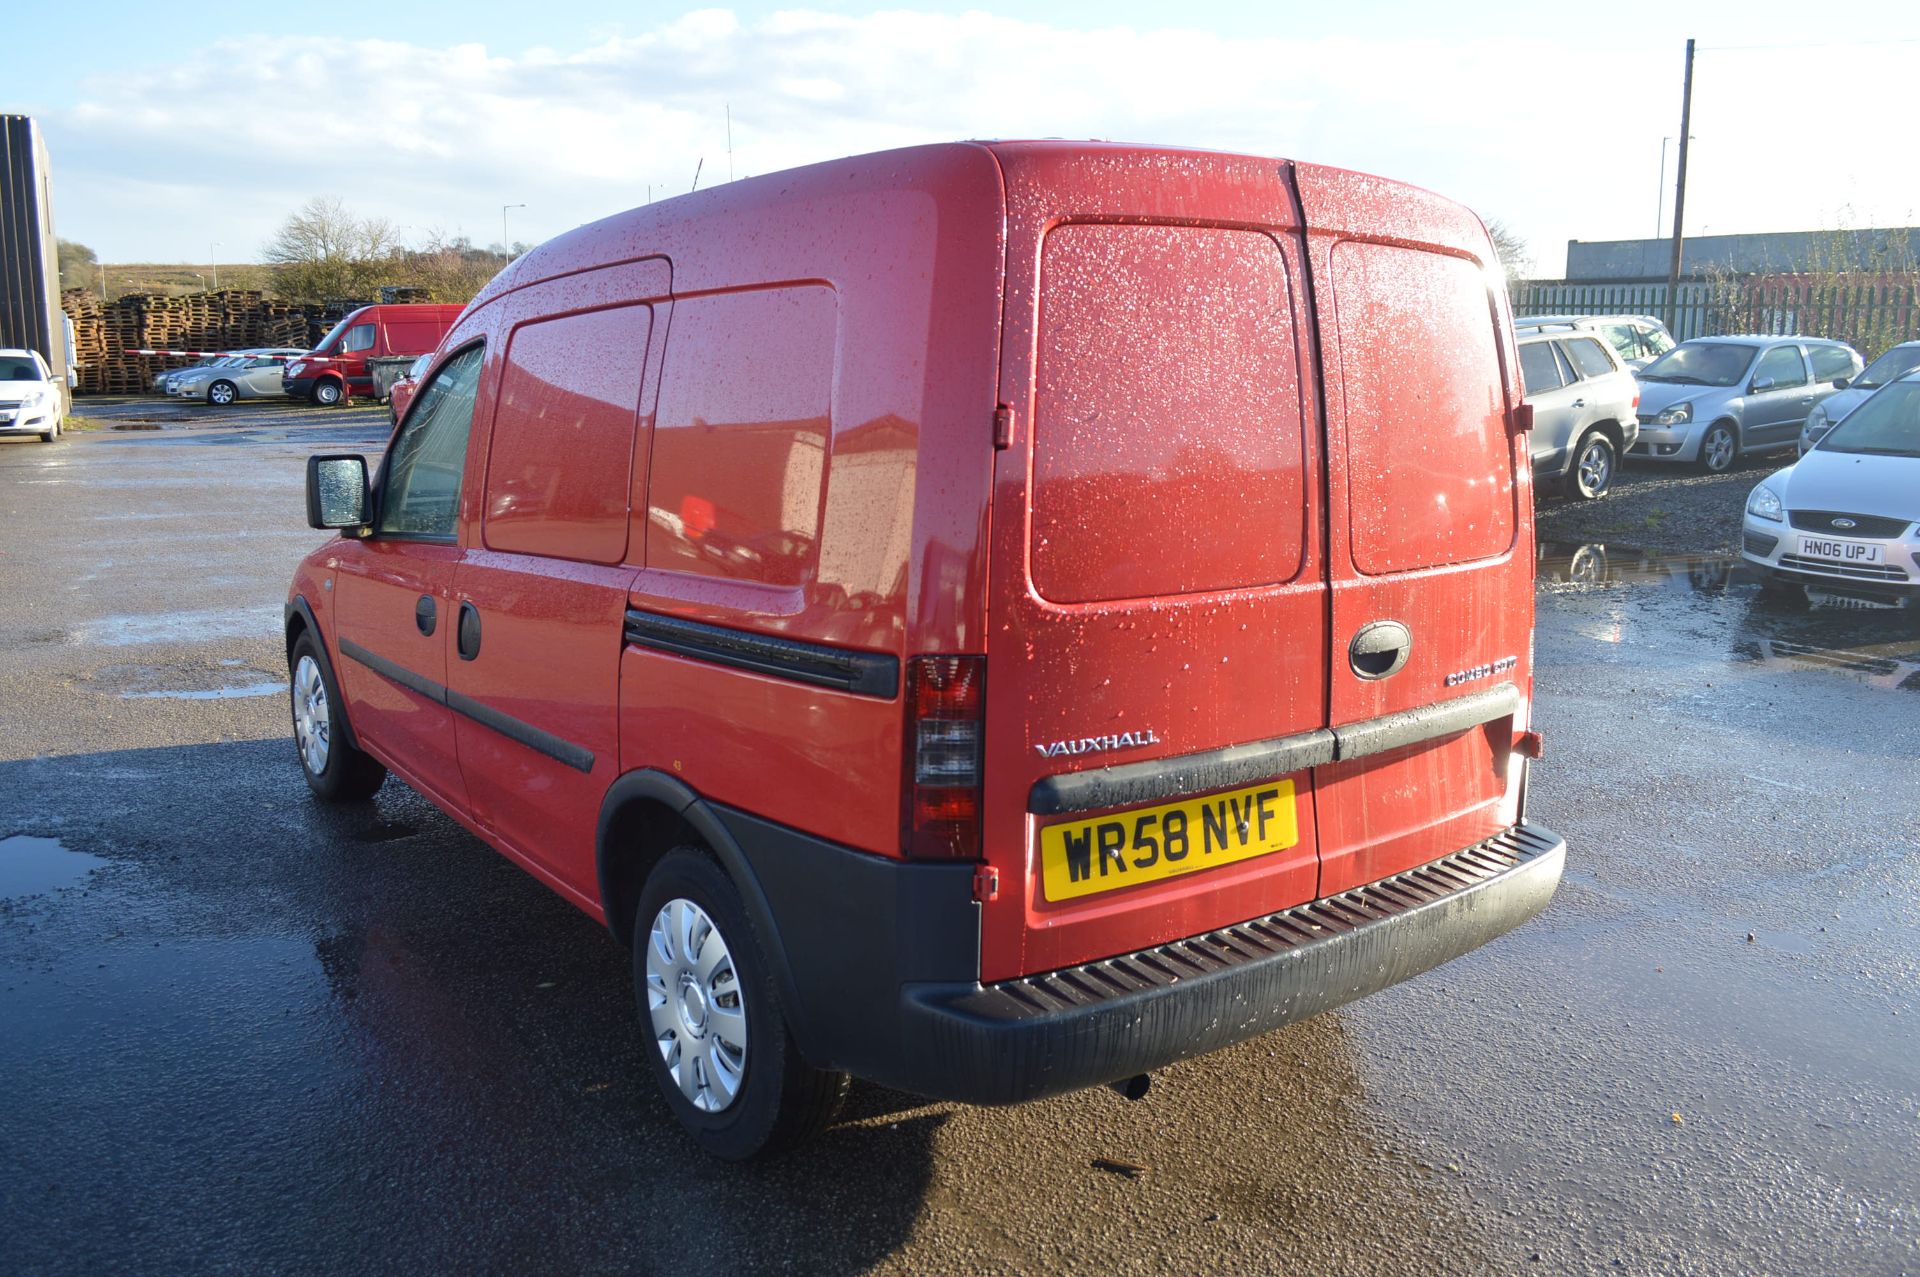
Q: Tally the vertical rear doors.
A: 2